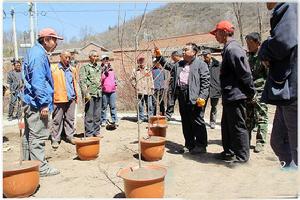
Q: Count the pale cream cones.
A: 0